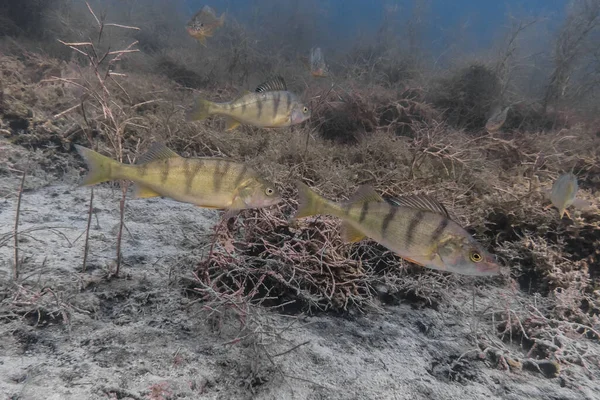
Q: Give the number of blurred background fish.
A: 4